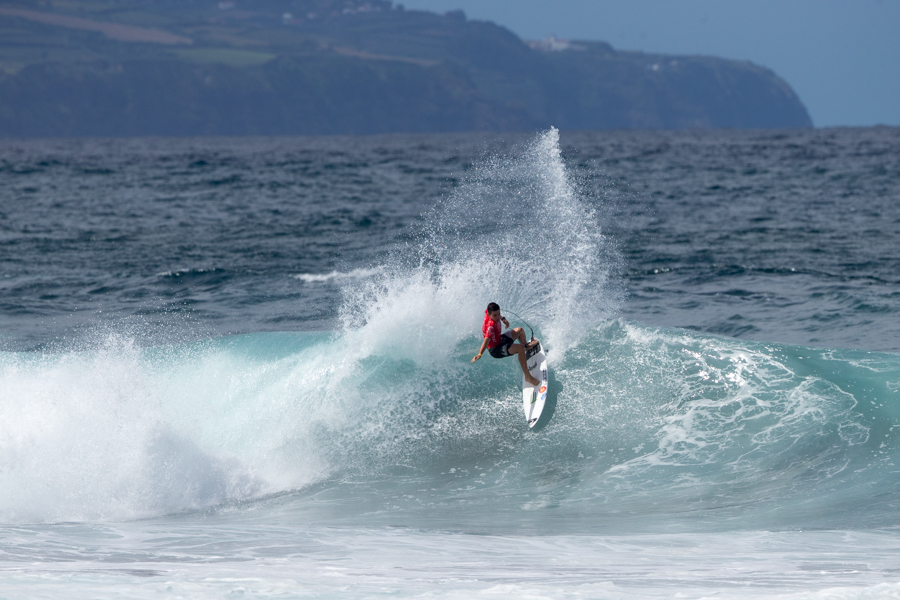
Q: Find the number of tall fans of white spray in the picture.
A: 1